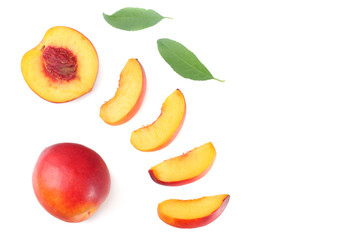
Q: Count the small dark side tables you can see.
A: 0